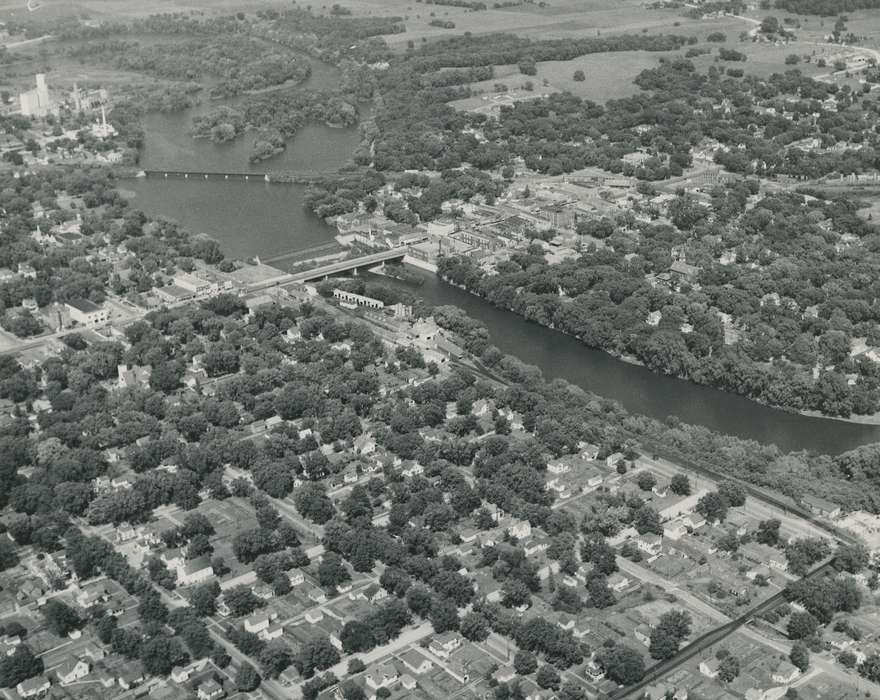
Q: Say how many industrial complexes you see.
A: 1